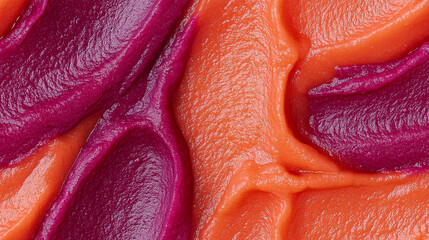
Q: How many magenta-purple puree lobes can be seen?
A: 3